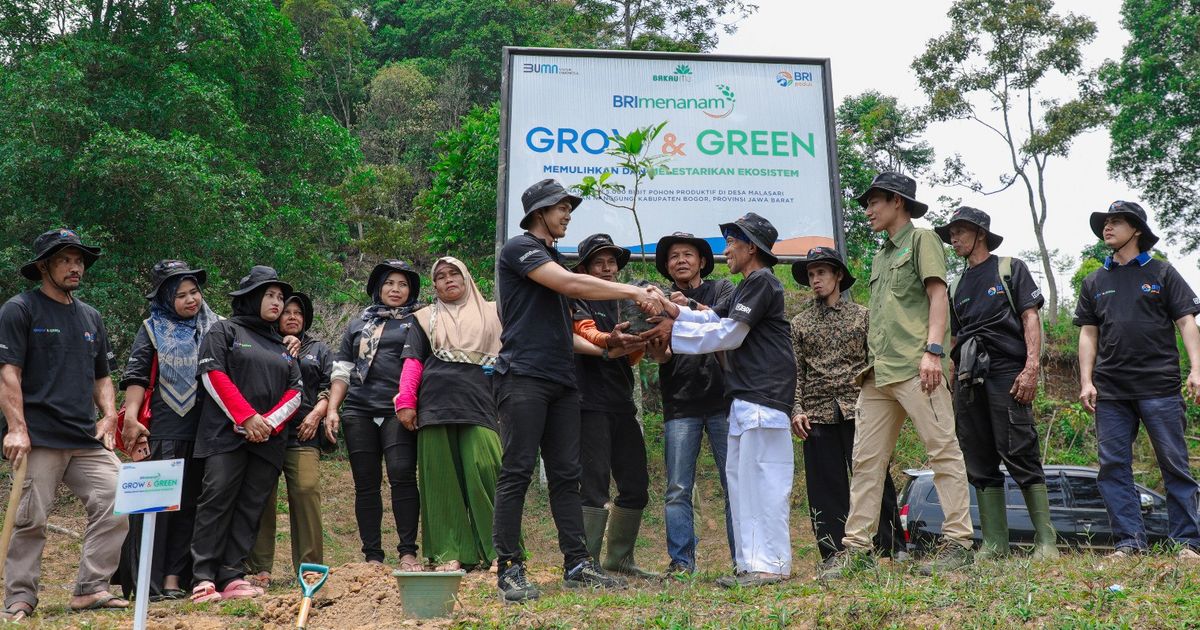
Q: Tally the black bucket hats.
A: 13